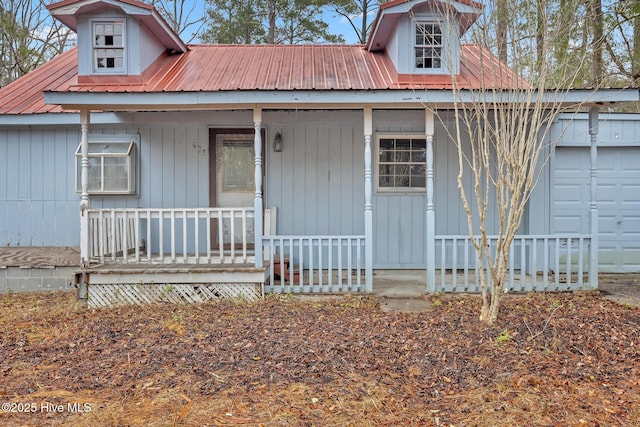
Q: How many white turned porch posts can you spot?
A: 5